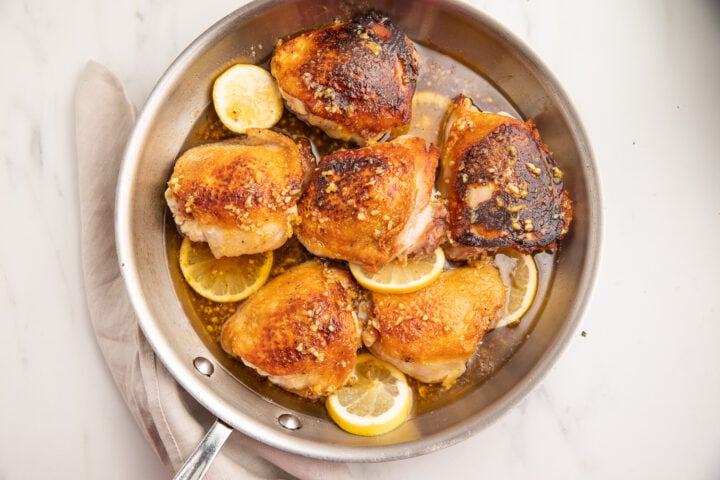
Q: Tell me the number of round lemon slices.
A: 6